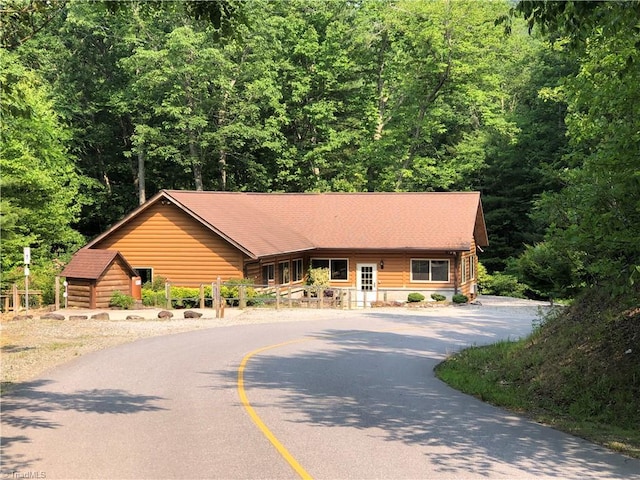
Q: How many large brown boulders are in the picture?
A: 7